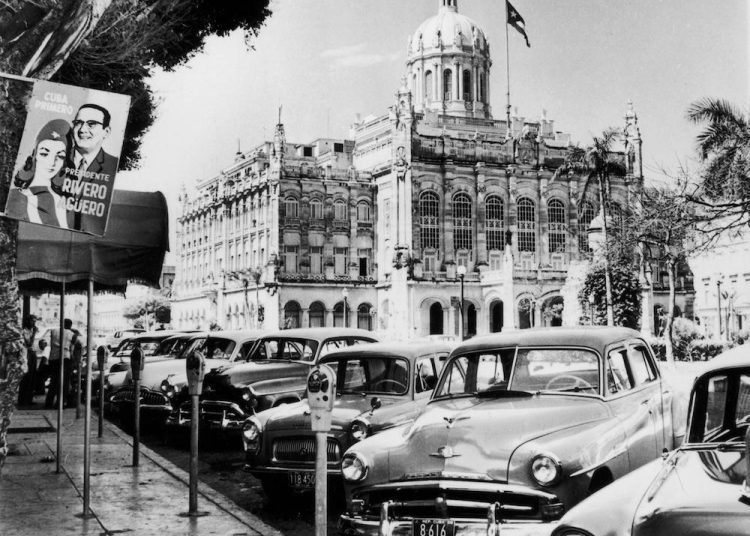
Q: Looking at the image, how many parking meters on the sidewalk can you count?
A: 5